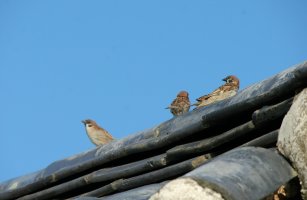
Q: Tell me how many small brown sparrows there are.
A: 3